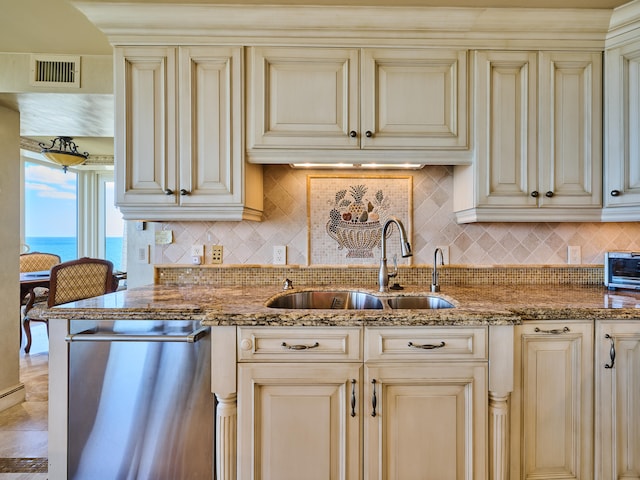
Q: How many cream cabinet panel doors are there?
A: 11